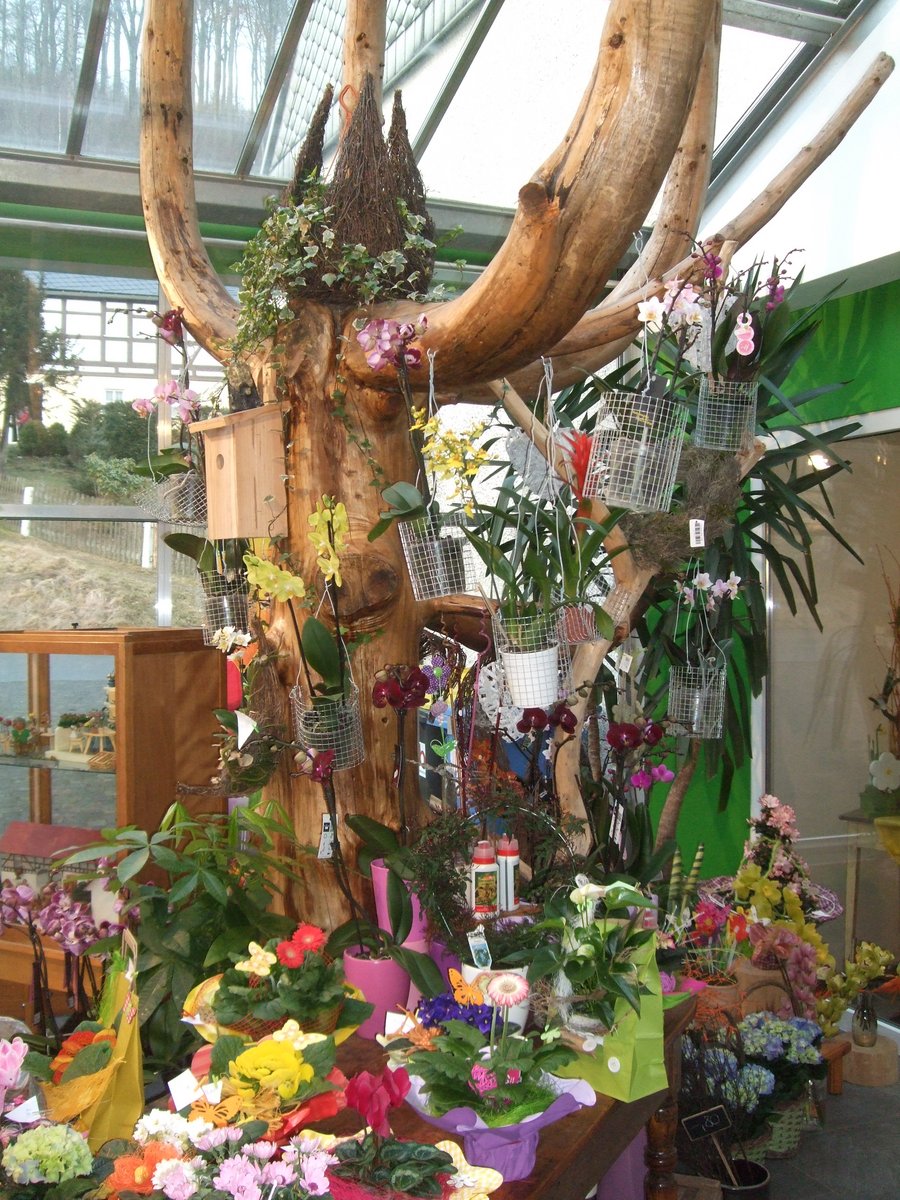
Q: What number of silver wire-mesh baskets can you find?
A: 9